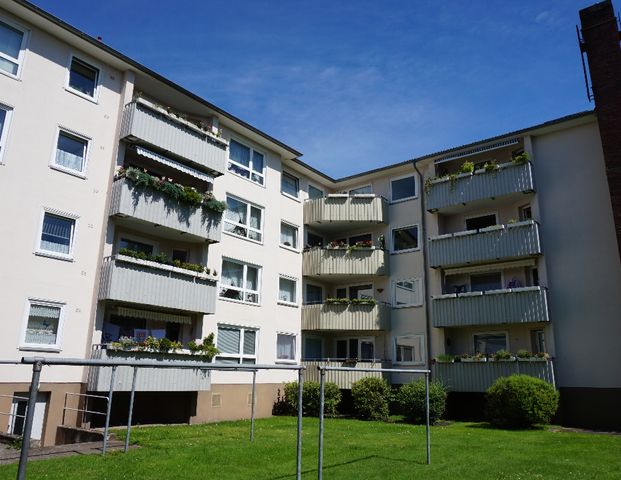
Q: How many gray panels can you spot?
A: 12